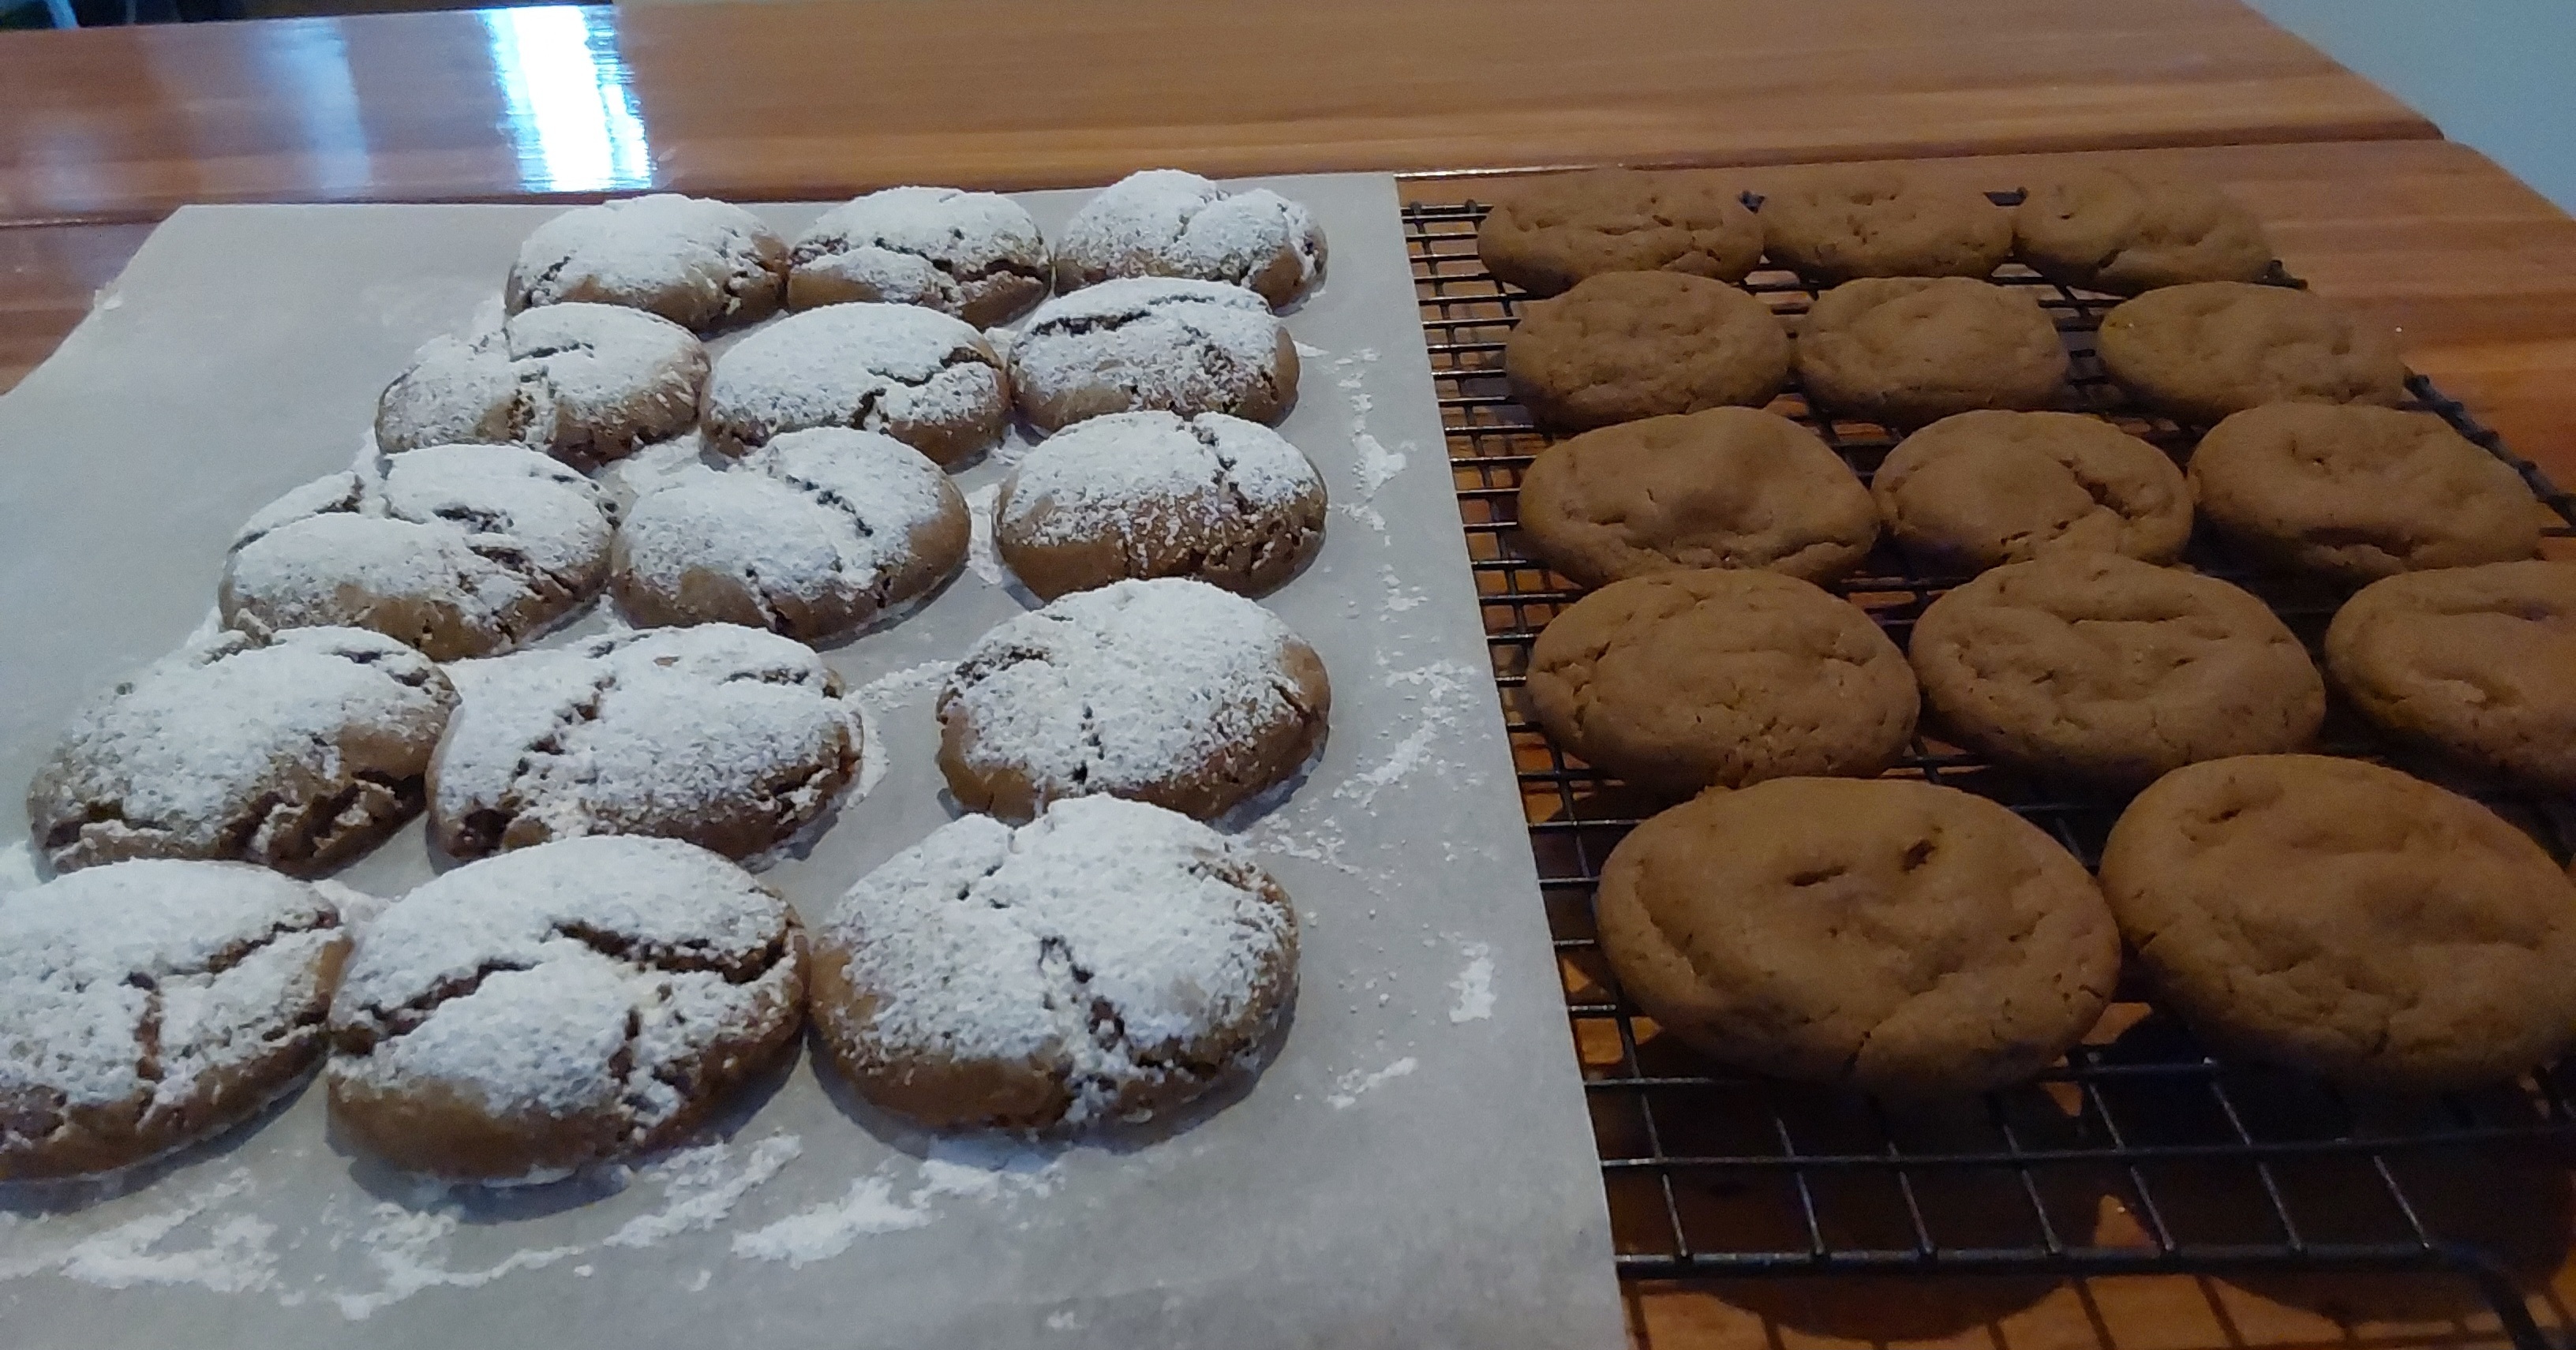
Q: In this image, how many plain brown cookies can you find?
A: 14